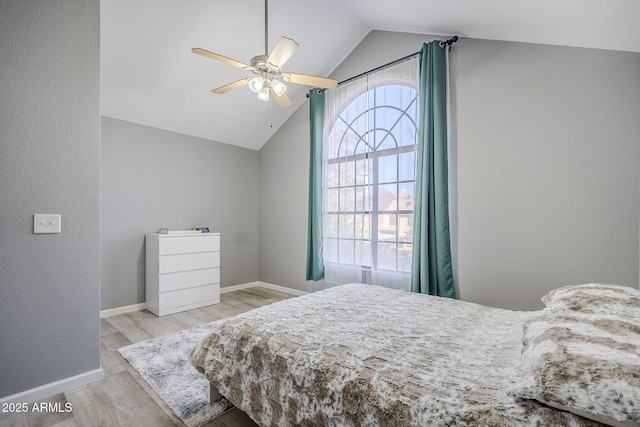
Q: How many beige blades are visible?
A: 5